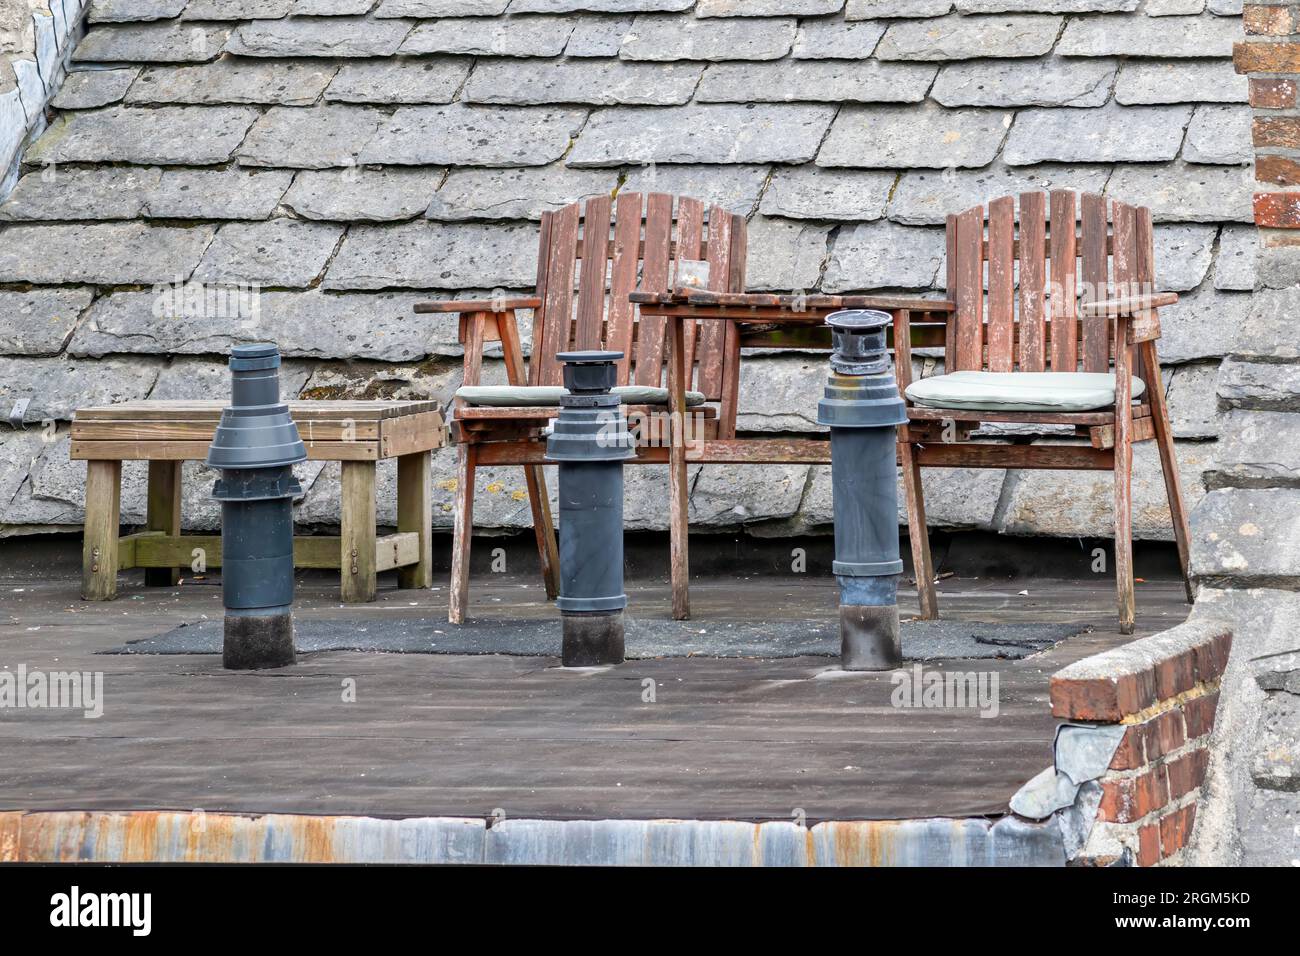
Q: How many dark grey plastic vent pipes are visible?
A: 3